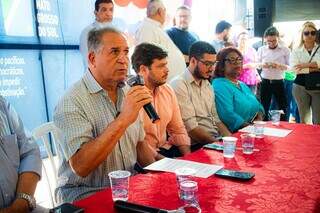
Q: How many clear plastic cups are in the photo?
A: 7